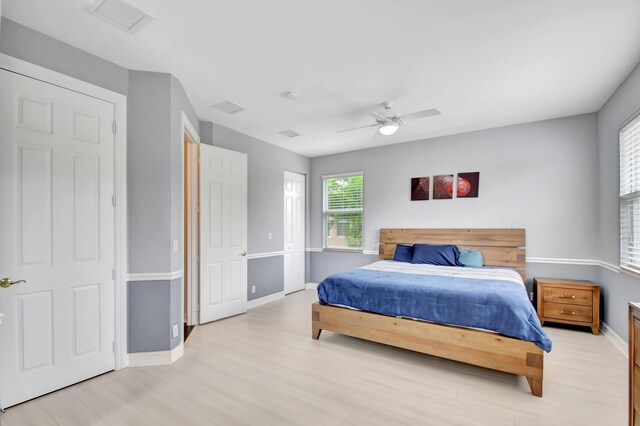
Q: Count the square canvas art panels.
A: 3